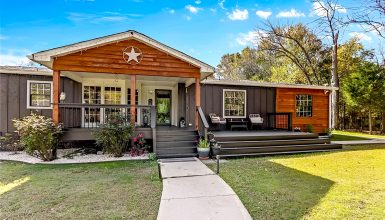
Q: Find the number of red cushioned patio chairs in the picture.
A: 0